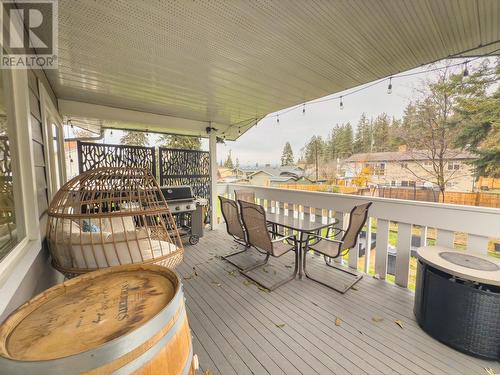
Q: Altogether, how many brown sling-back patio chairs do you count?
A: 4